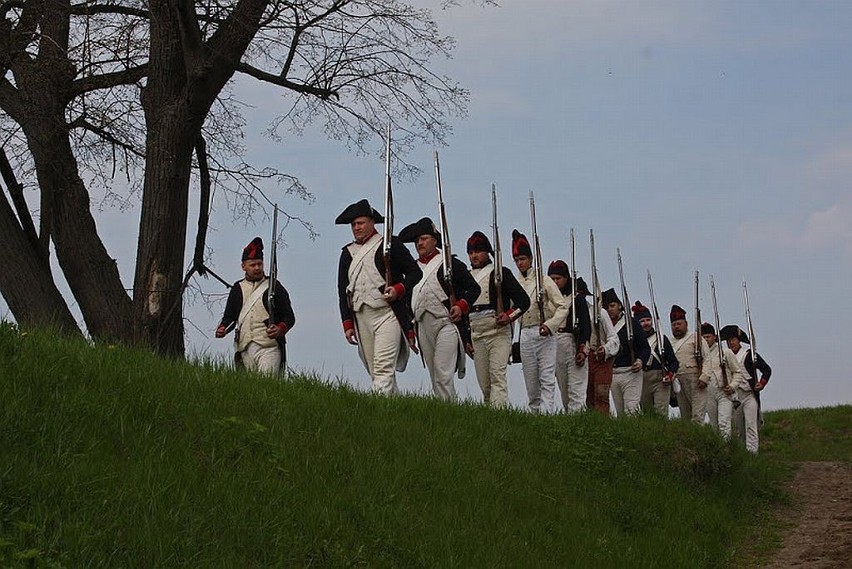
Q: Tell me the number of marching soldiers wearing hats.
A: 12